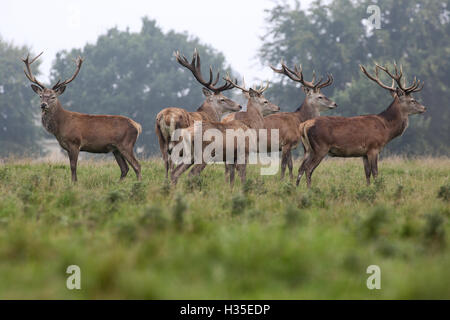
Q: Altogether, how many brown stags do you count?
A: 5